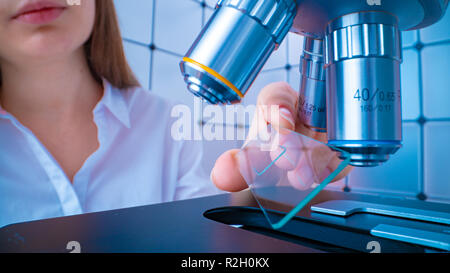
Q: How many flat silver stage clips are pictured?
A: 2